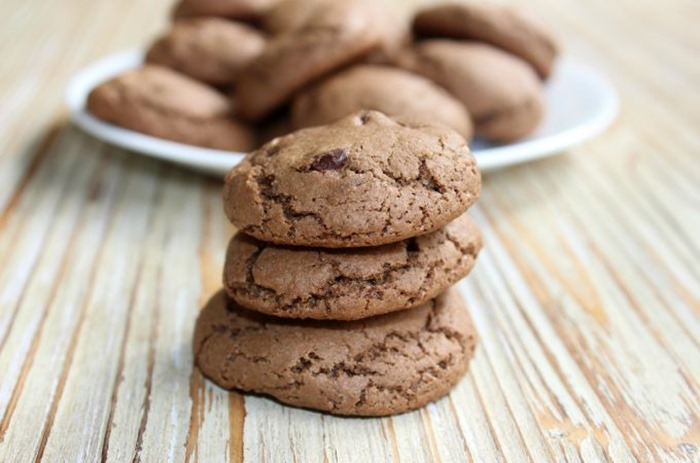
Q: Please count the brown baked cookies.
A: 11